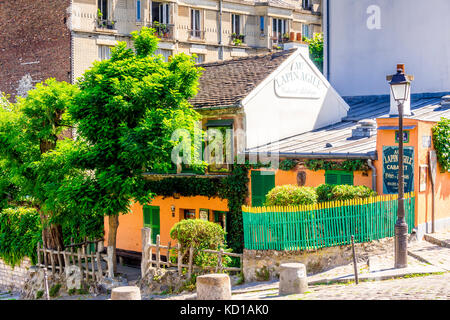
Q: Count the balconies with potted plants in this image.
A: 4